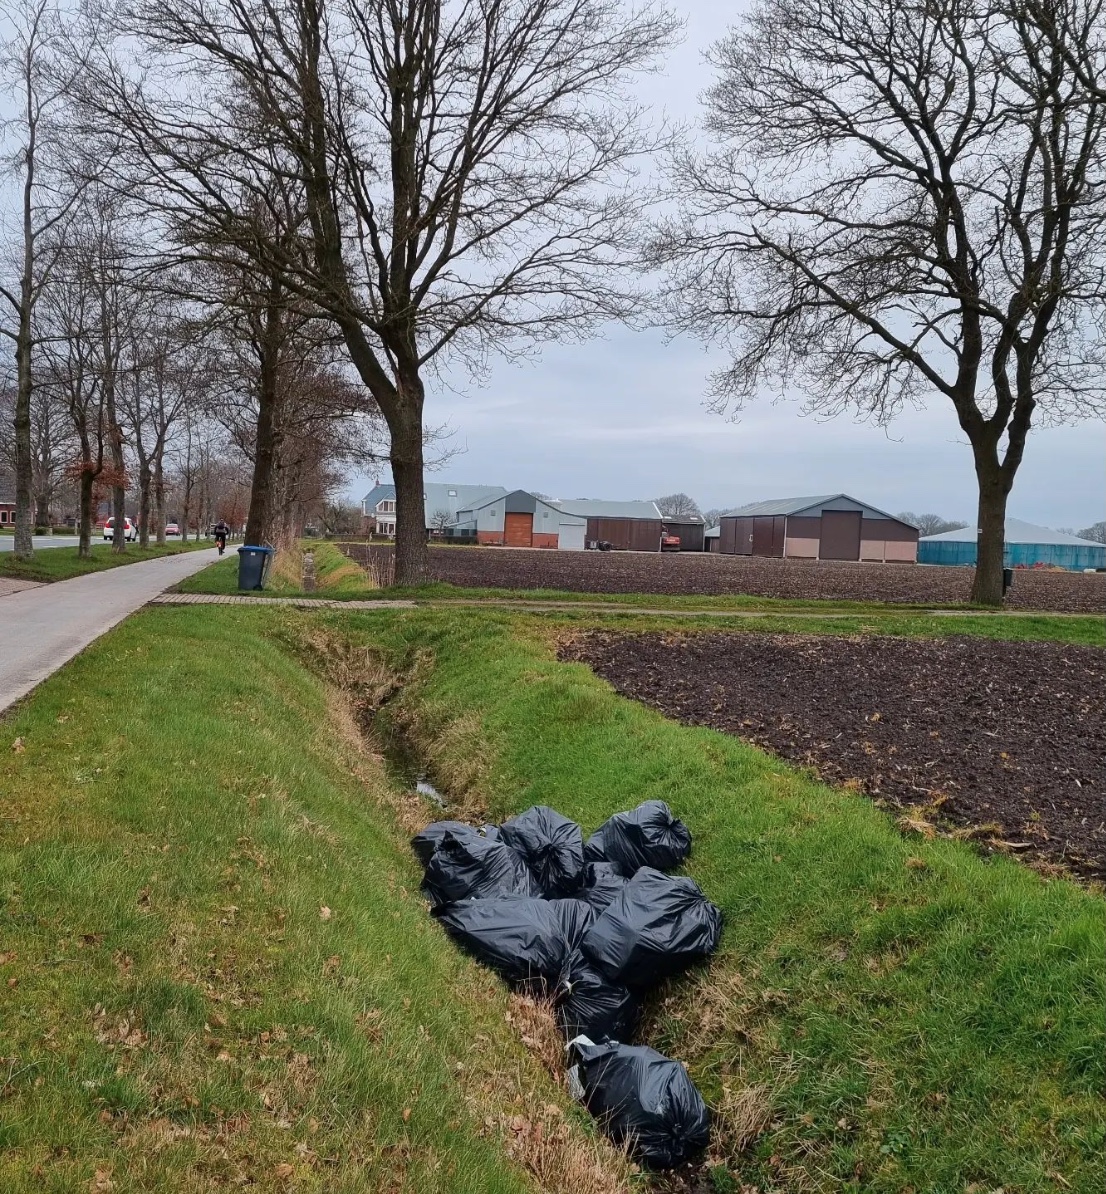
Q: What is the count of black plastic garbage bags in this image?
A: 9